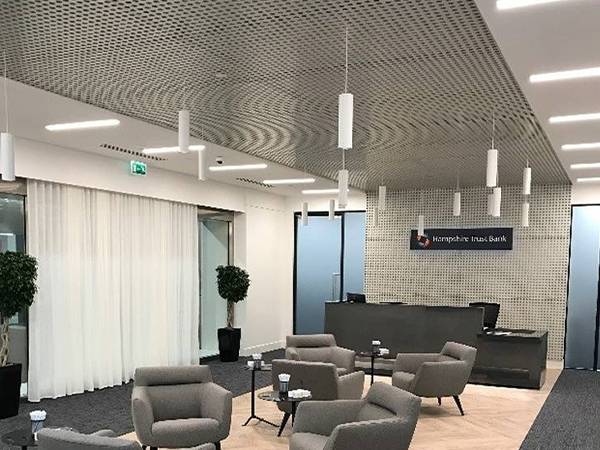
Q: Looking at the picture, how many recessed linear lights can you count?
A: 11